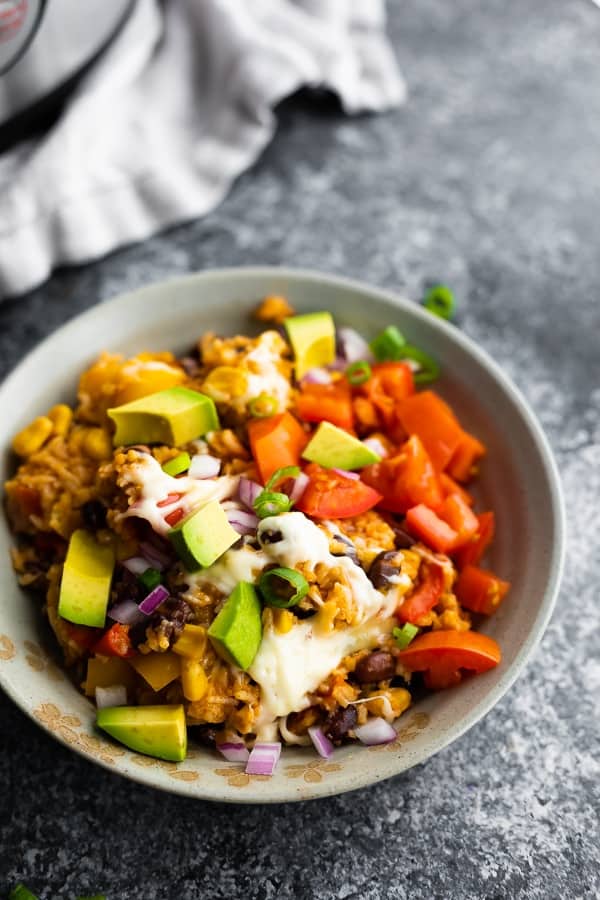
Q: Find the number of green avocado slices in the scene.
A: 7